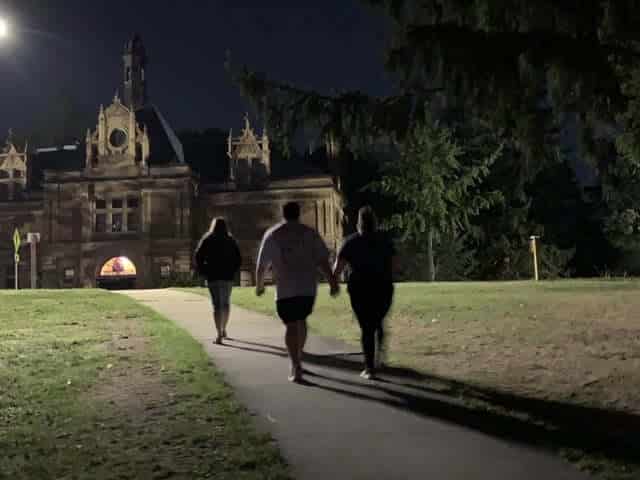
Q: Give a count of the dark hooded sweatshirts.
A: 1